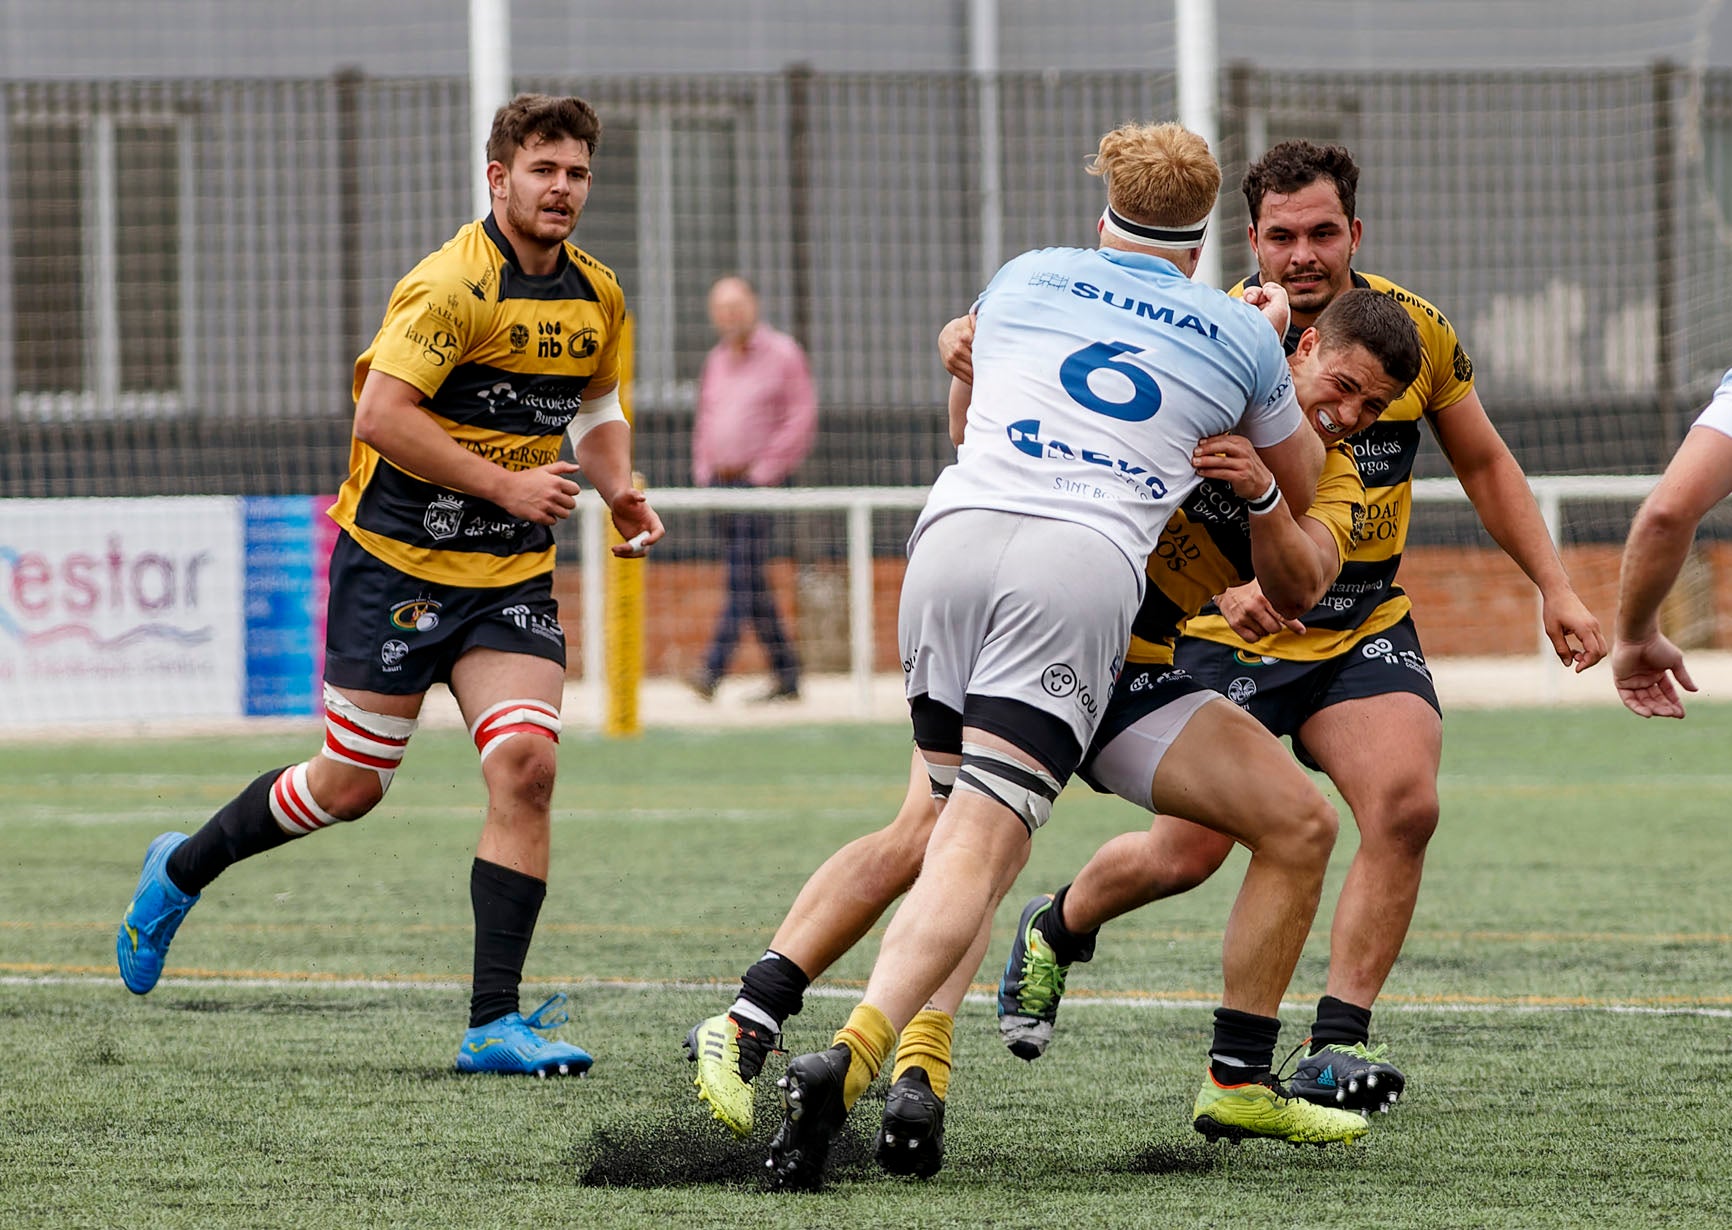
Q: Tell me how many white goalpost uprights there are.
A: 2